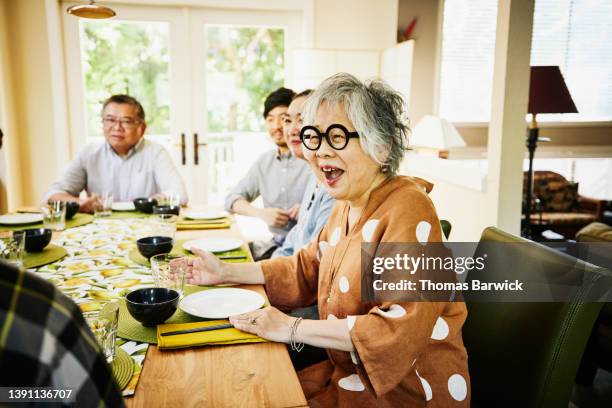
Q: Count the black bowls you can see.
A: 6